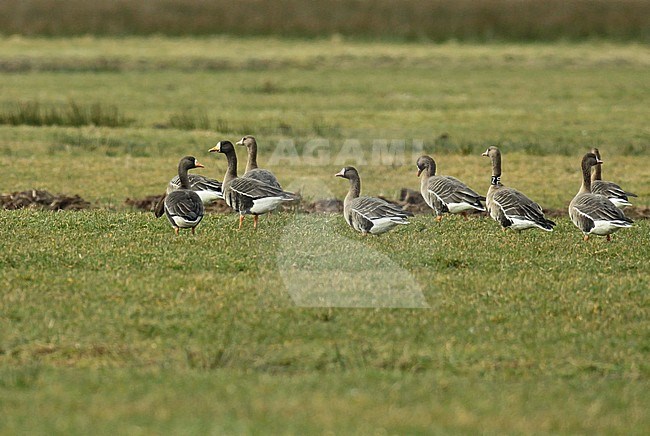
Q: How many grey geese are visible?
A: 9